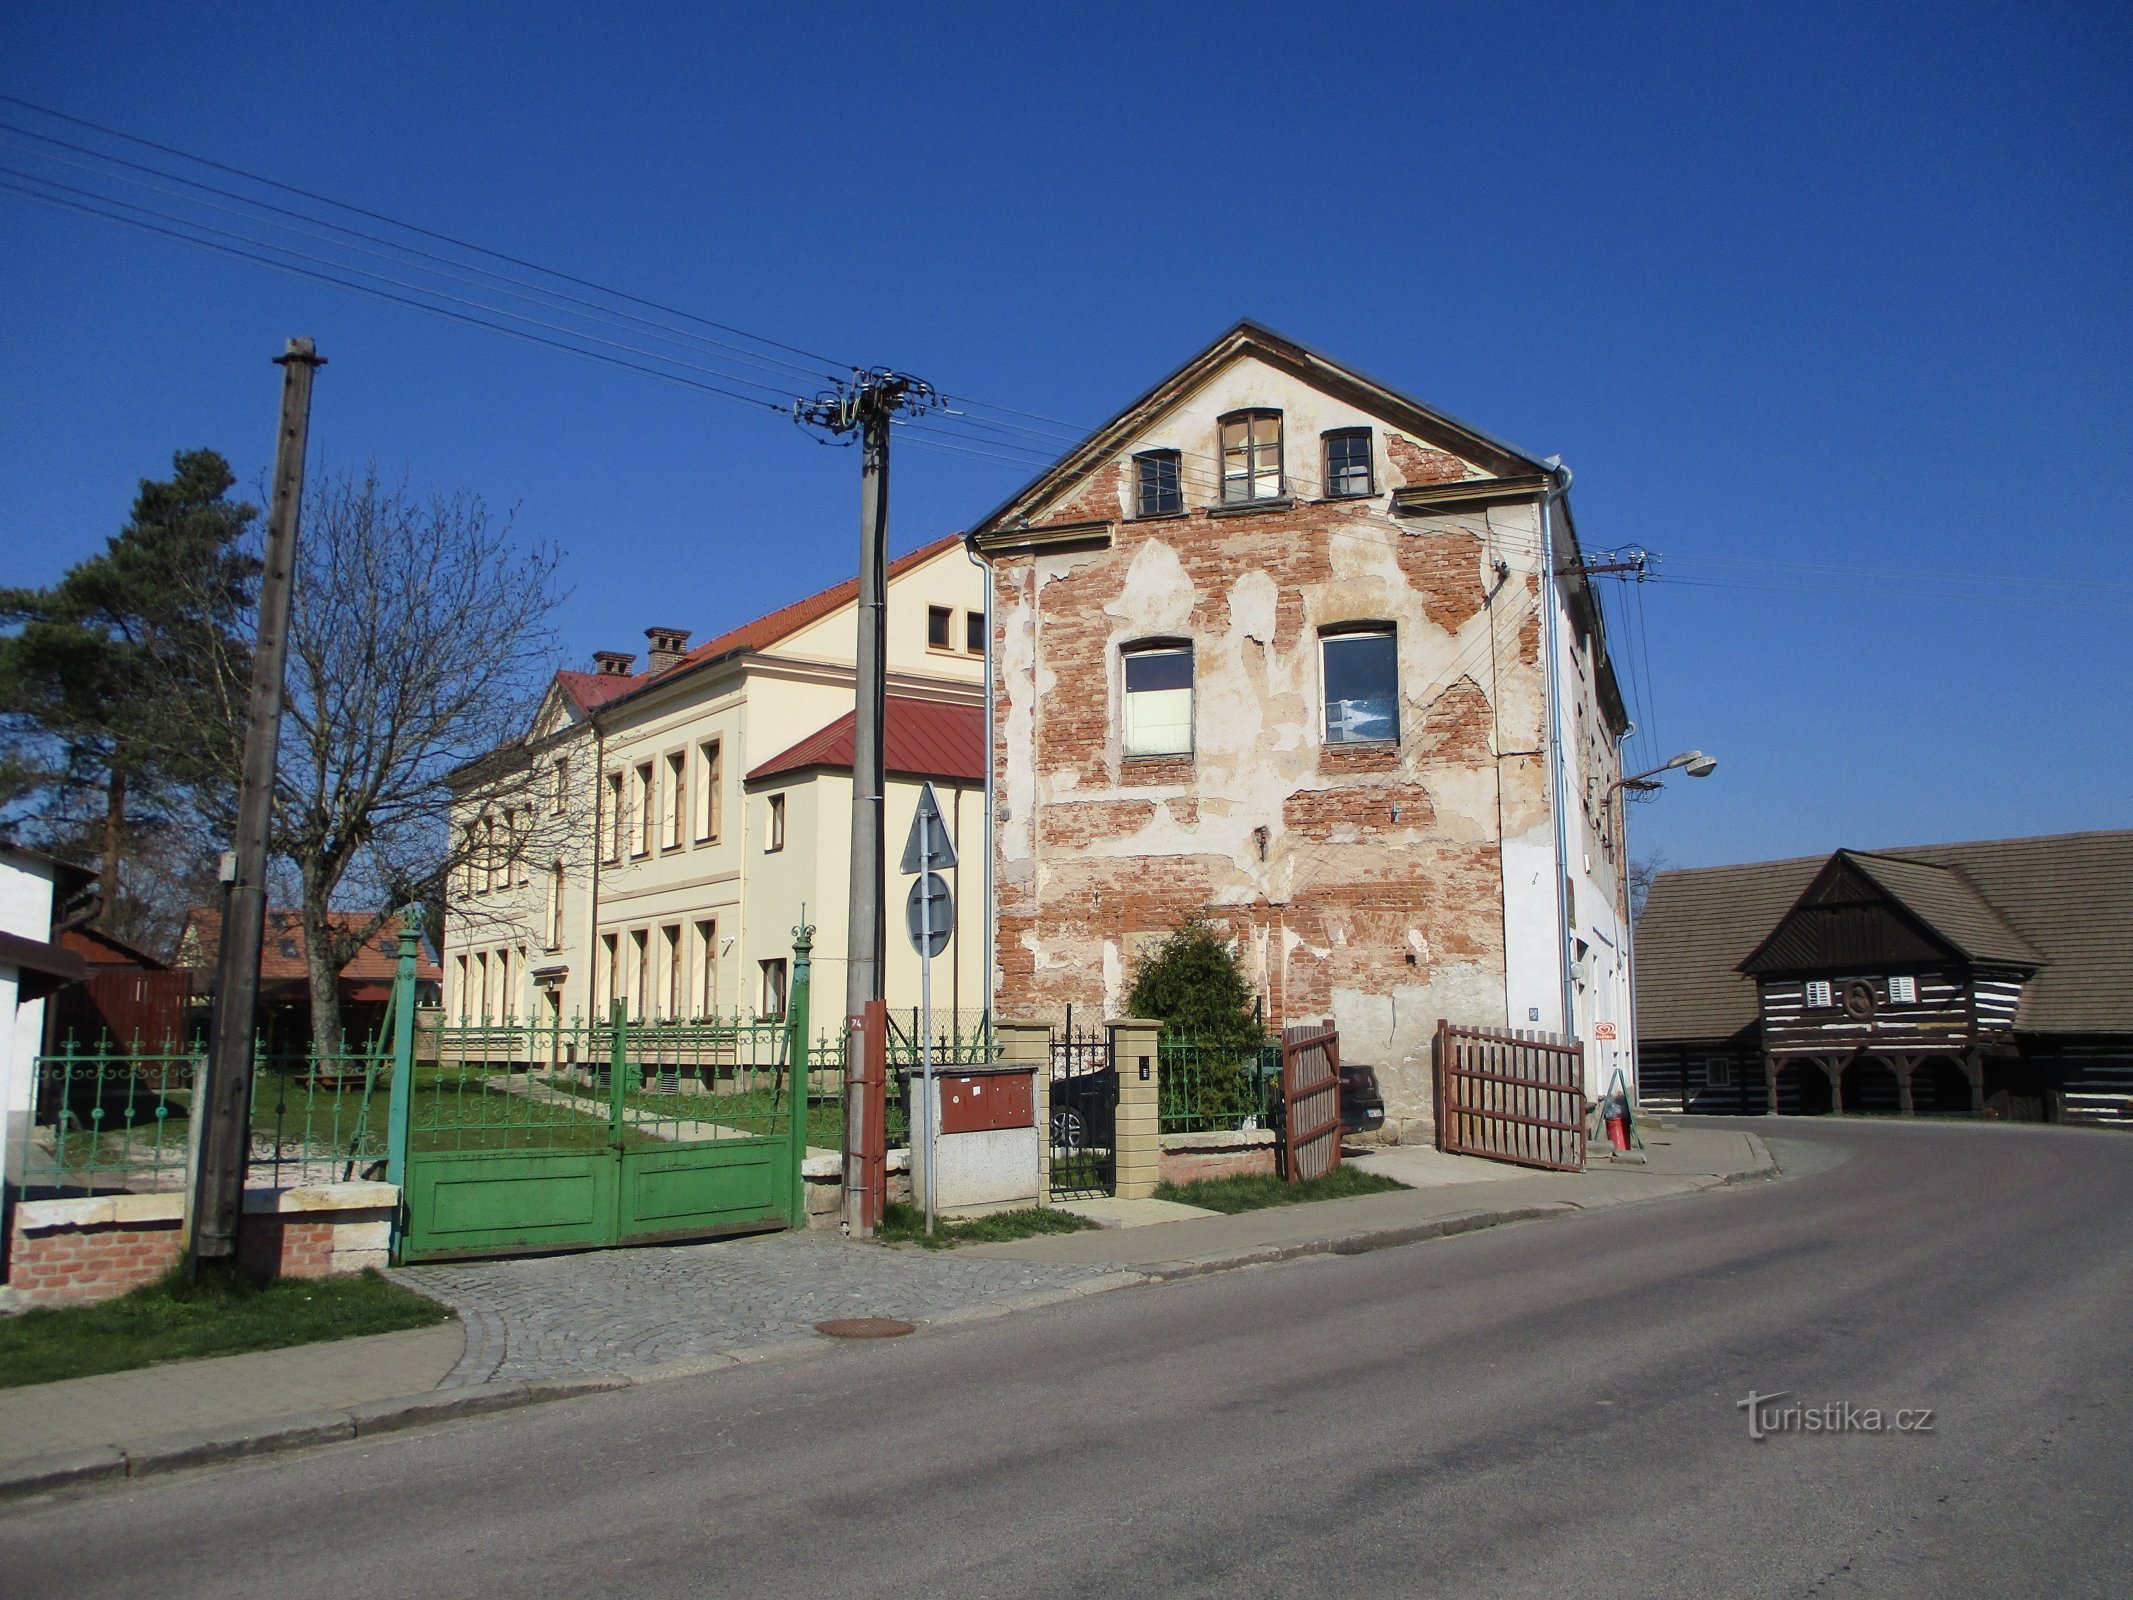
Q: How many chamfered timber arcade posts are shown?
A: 4